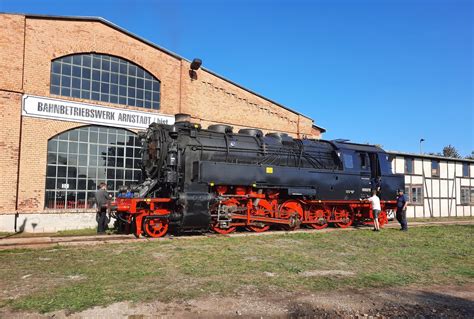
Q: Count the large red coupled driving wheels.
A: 5